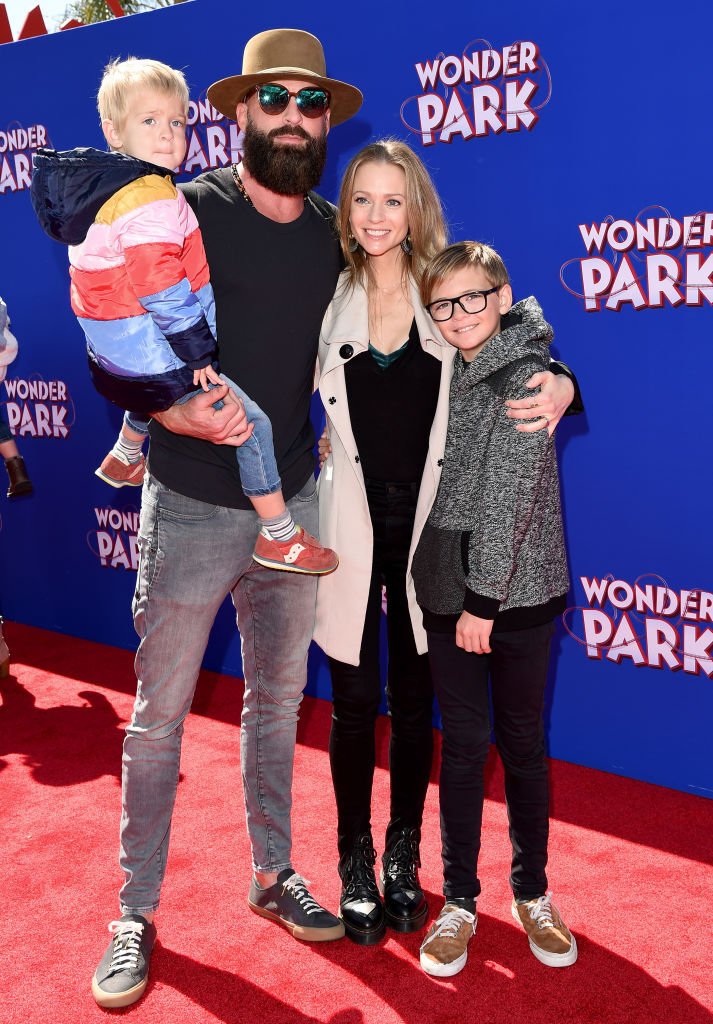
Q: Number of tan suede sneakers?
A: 2